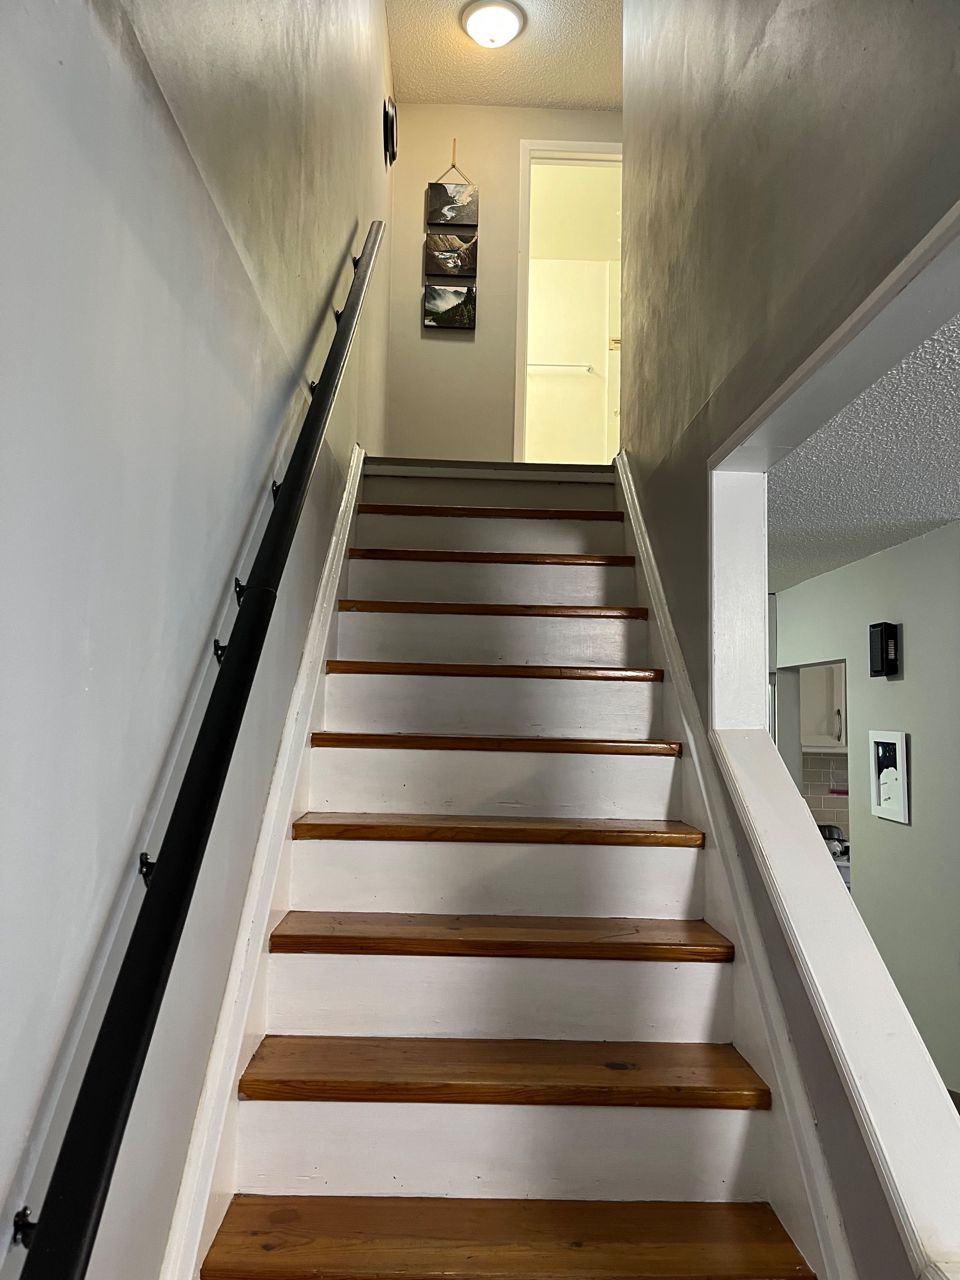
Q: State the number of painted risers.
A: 9